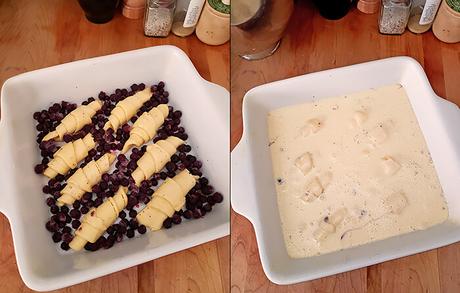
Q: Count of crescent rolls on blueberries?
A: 8